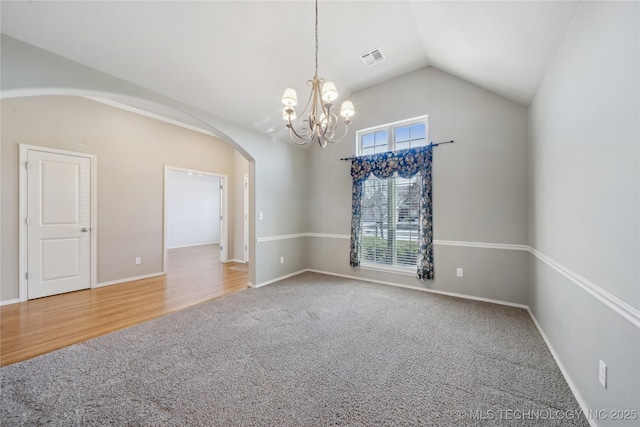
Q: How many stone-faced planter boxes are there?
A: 0